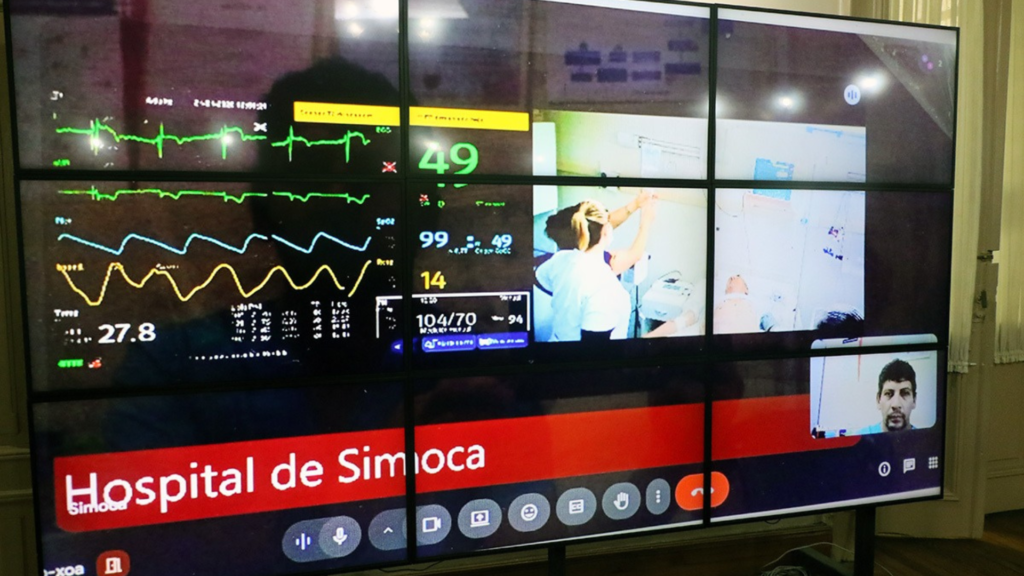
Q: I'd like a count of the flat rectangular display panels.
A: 9